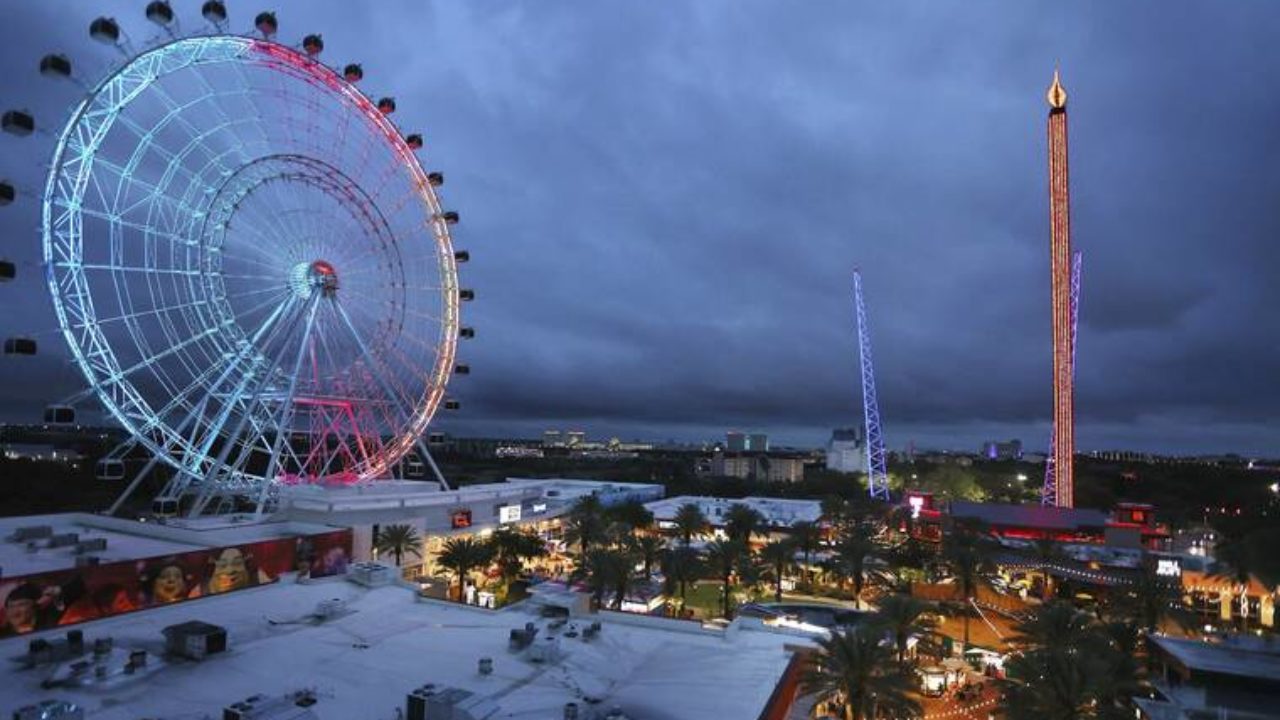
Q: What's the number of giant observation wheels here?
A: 1